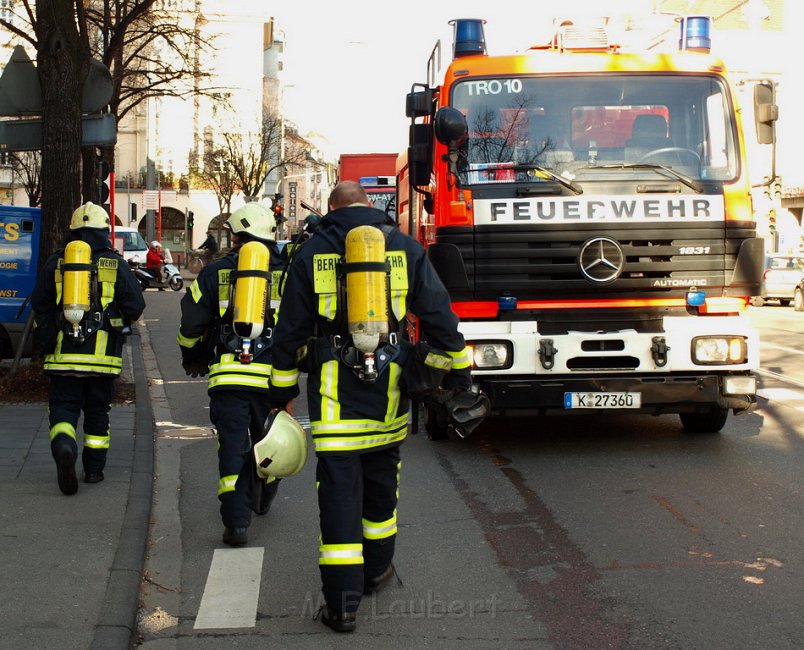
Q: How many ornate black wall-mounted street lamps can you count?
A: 0